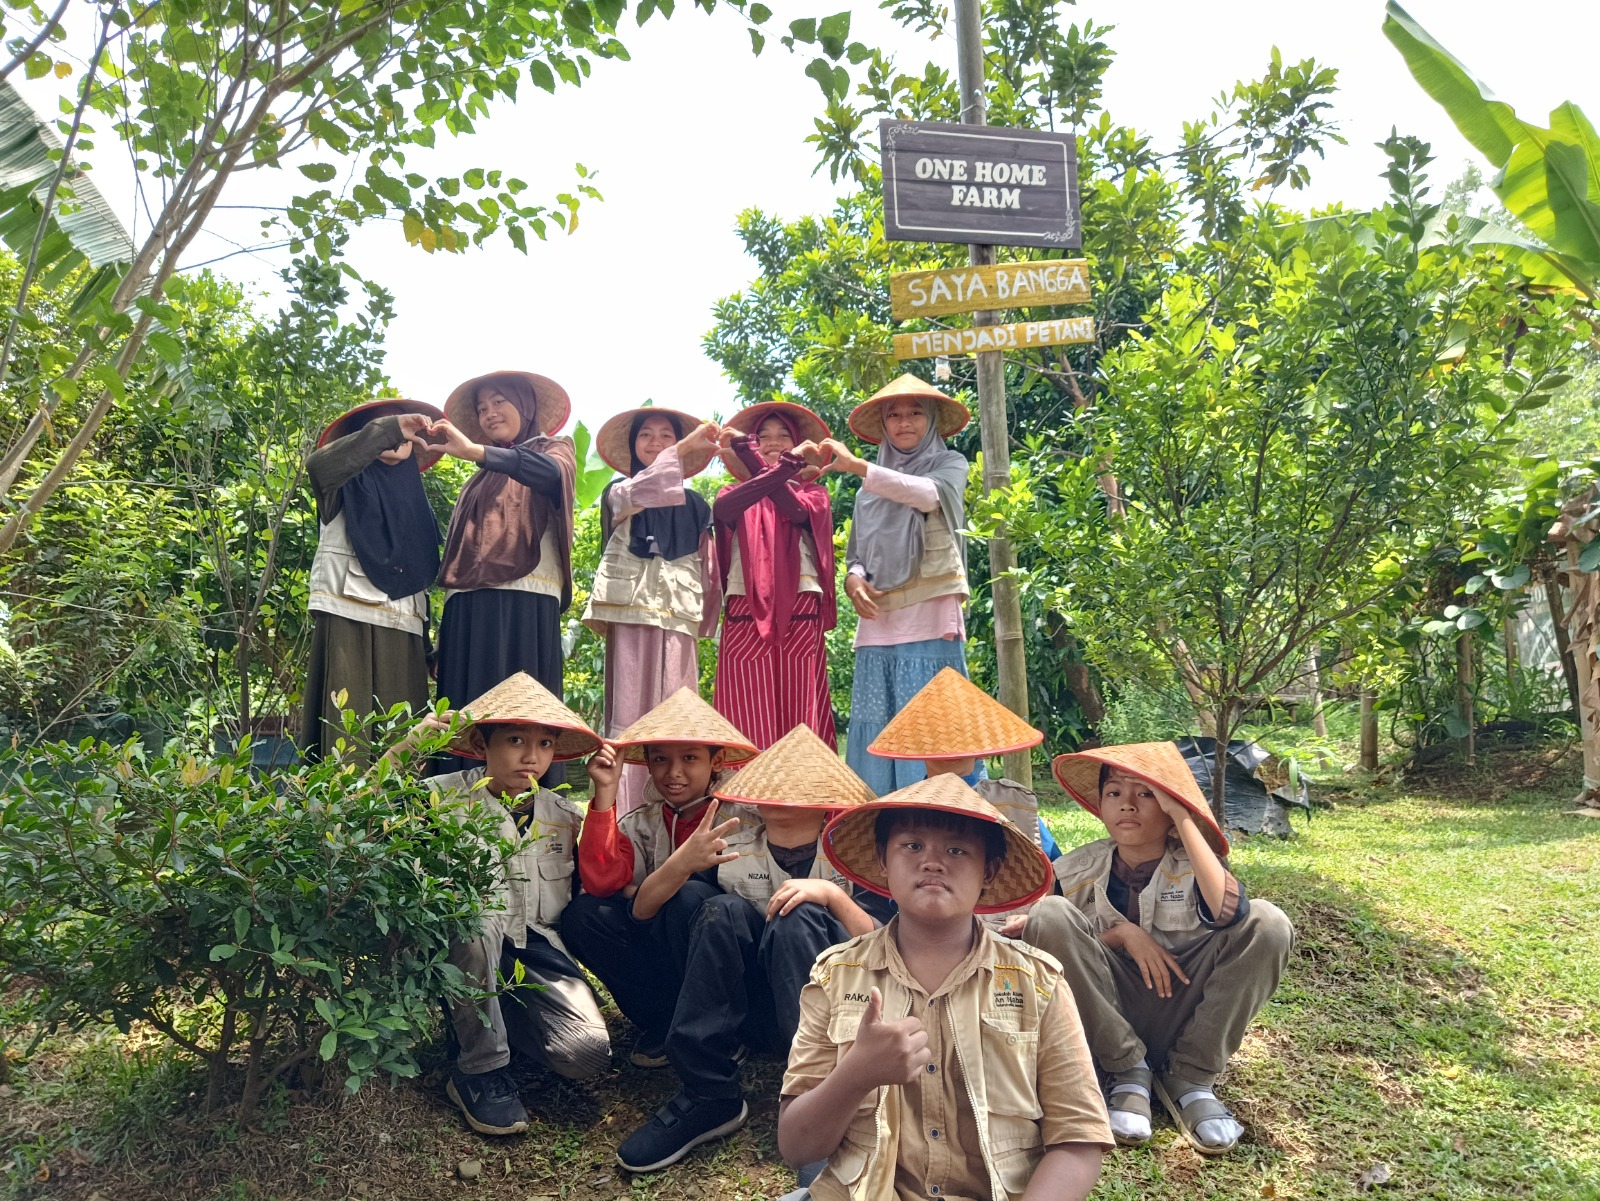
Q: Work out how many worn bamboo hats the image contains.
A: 11